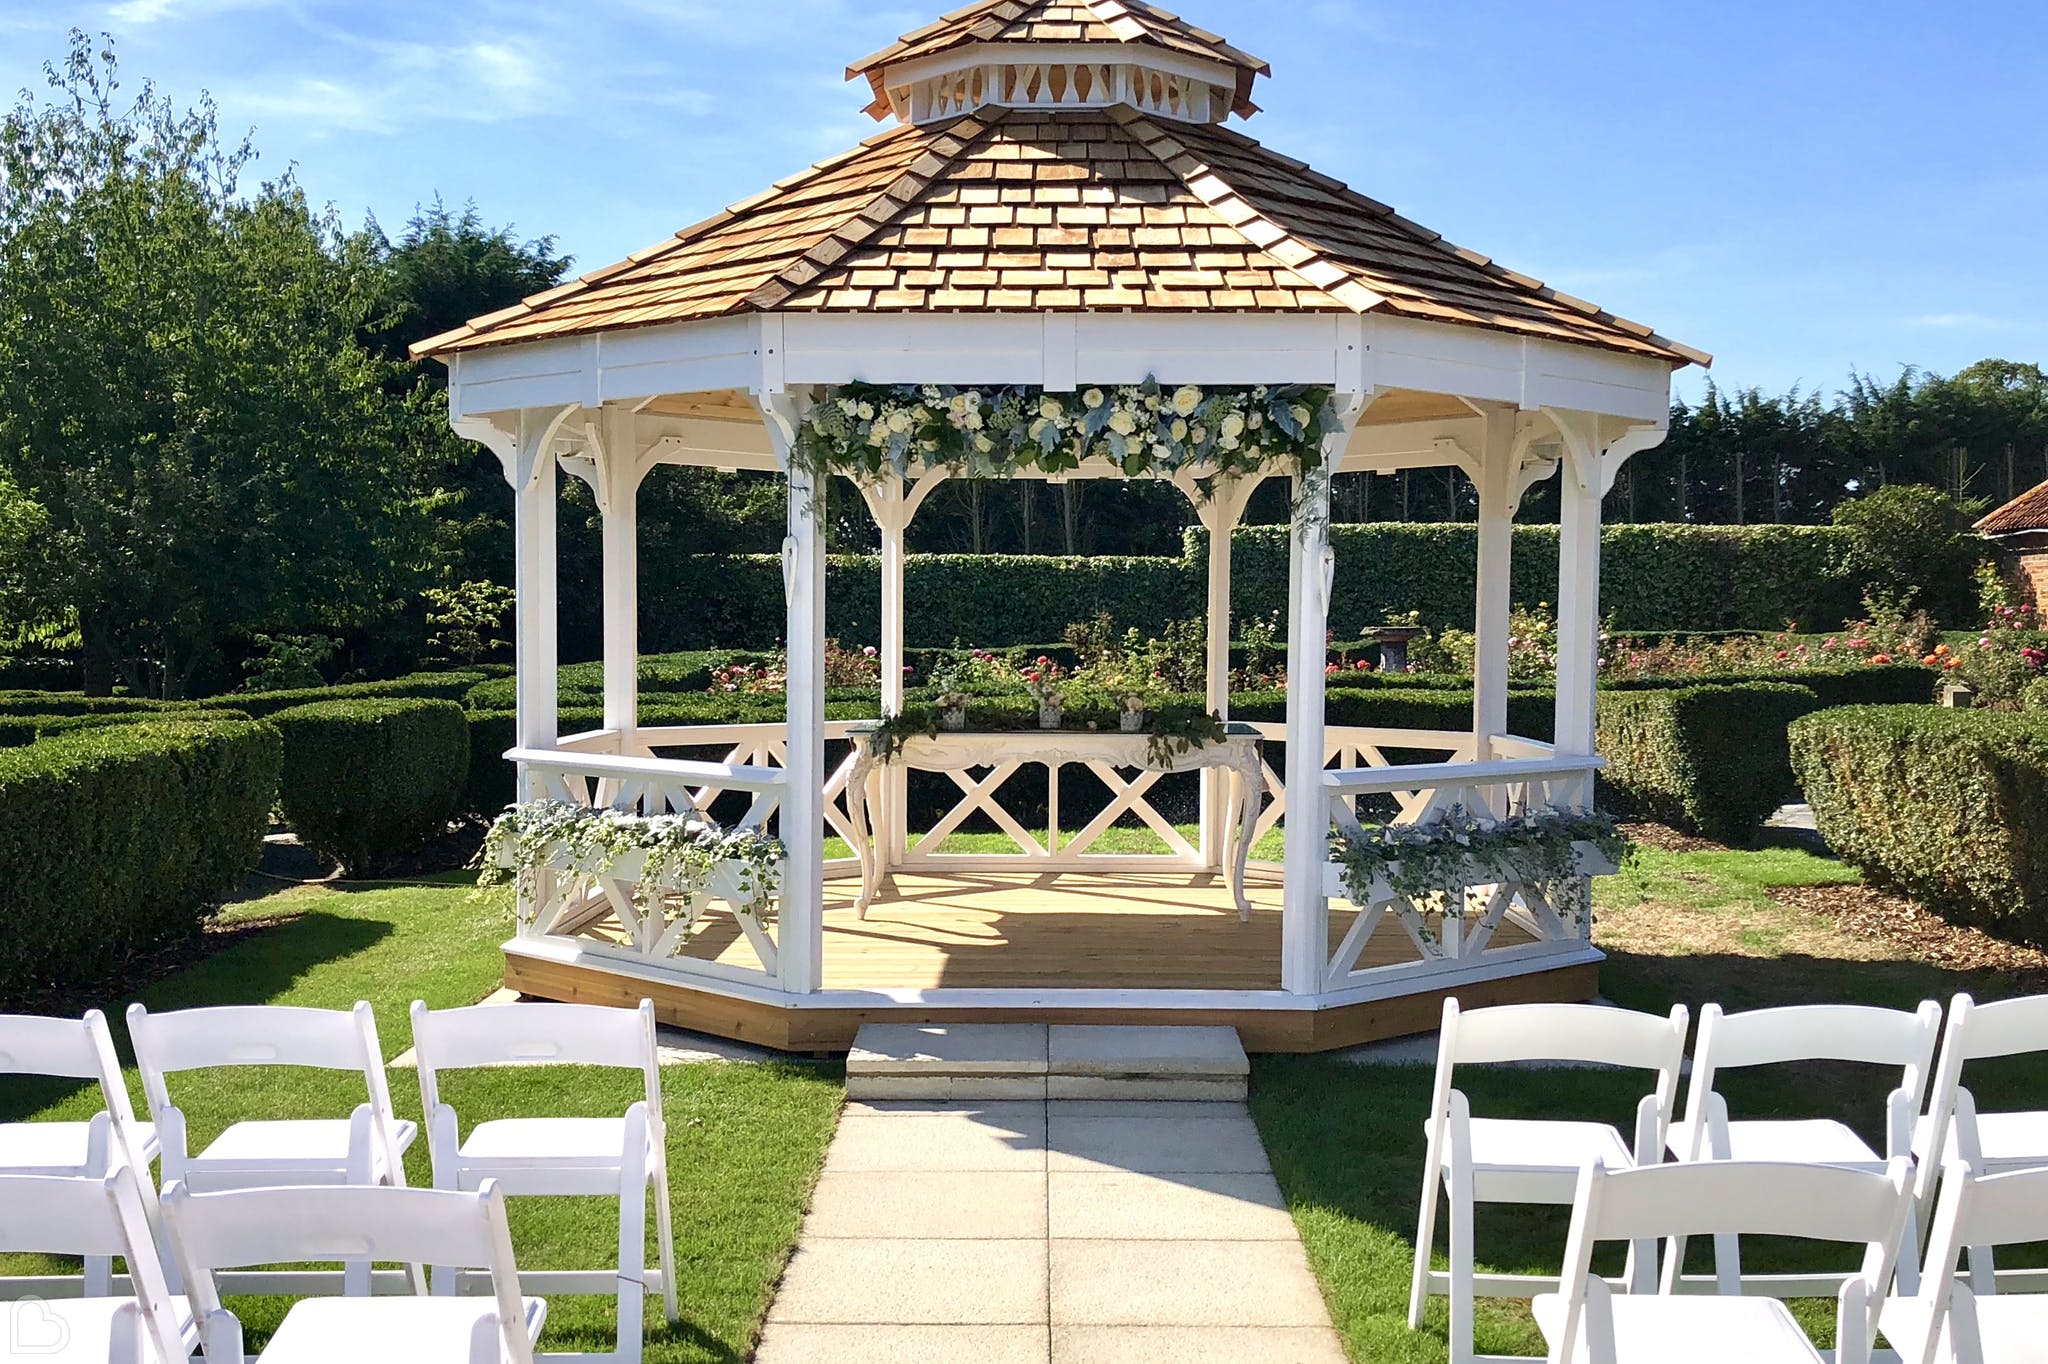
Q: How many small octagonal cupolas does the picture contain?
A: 1